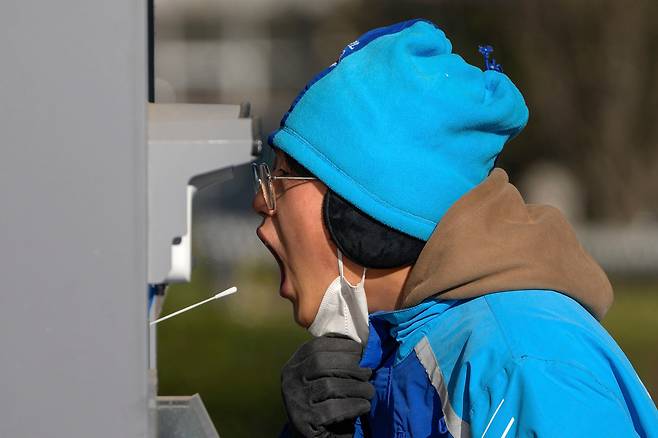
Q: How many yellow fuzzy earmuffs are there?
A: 0